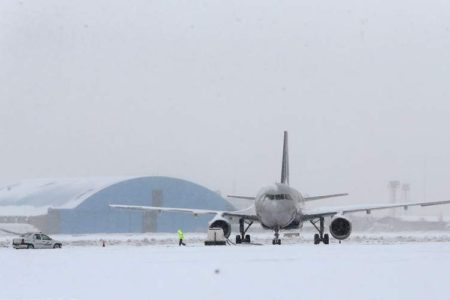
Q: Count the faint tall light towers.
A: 2